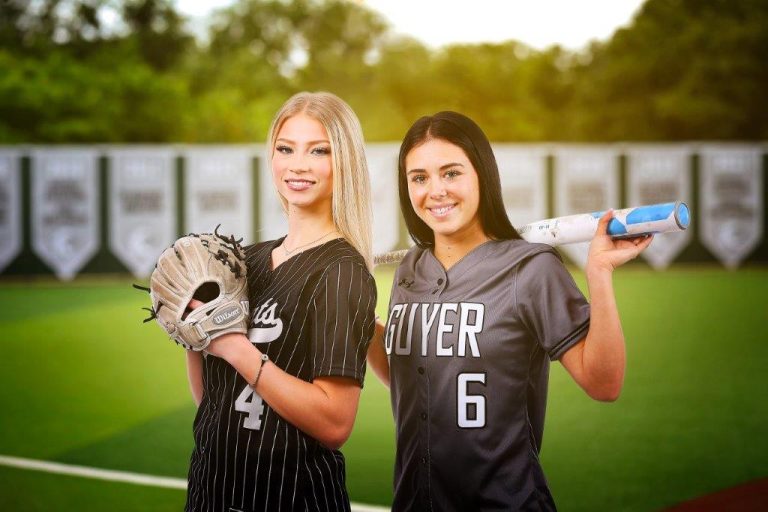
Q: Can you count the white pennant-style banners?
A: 10